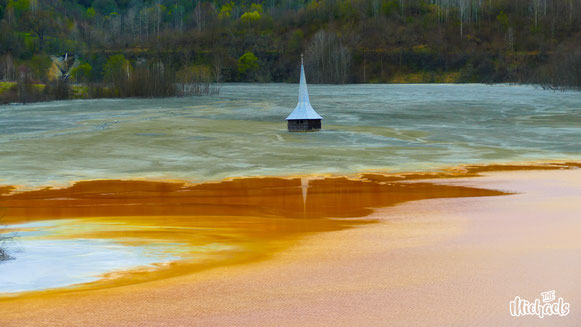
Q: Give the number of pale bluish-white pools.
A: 1